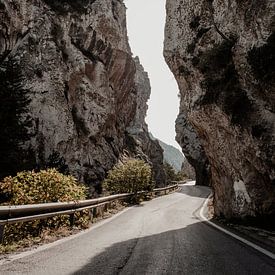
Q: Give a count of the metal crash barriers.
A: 1